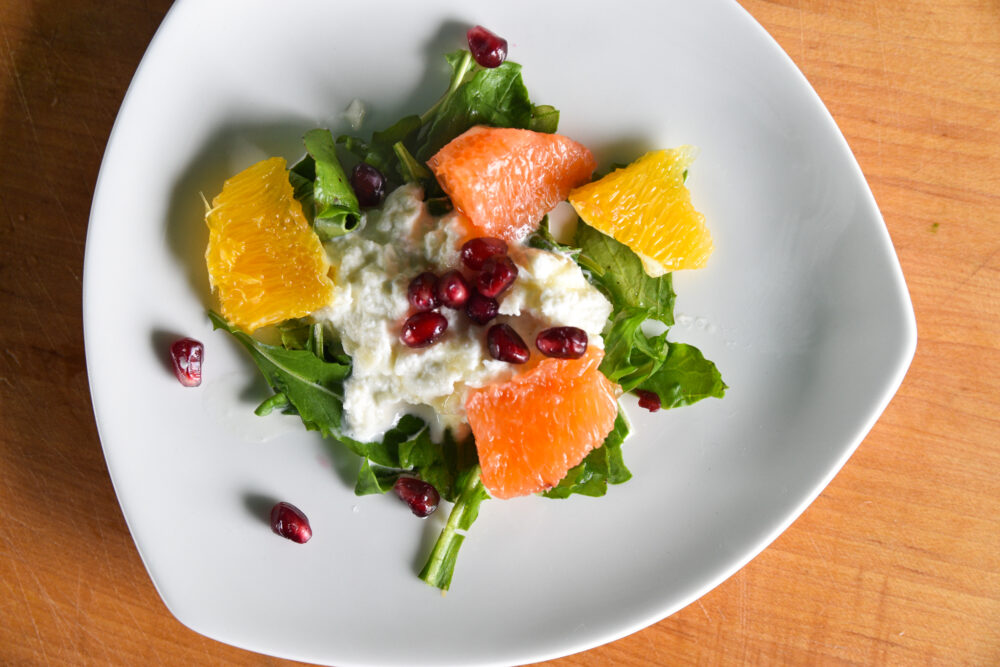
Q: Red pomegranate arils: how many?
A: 14